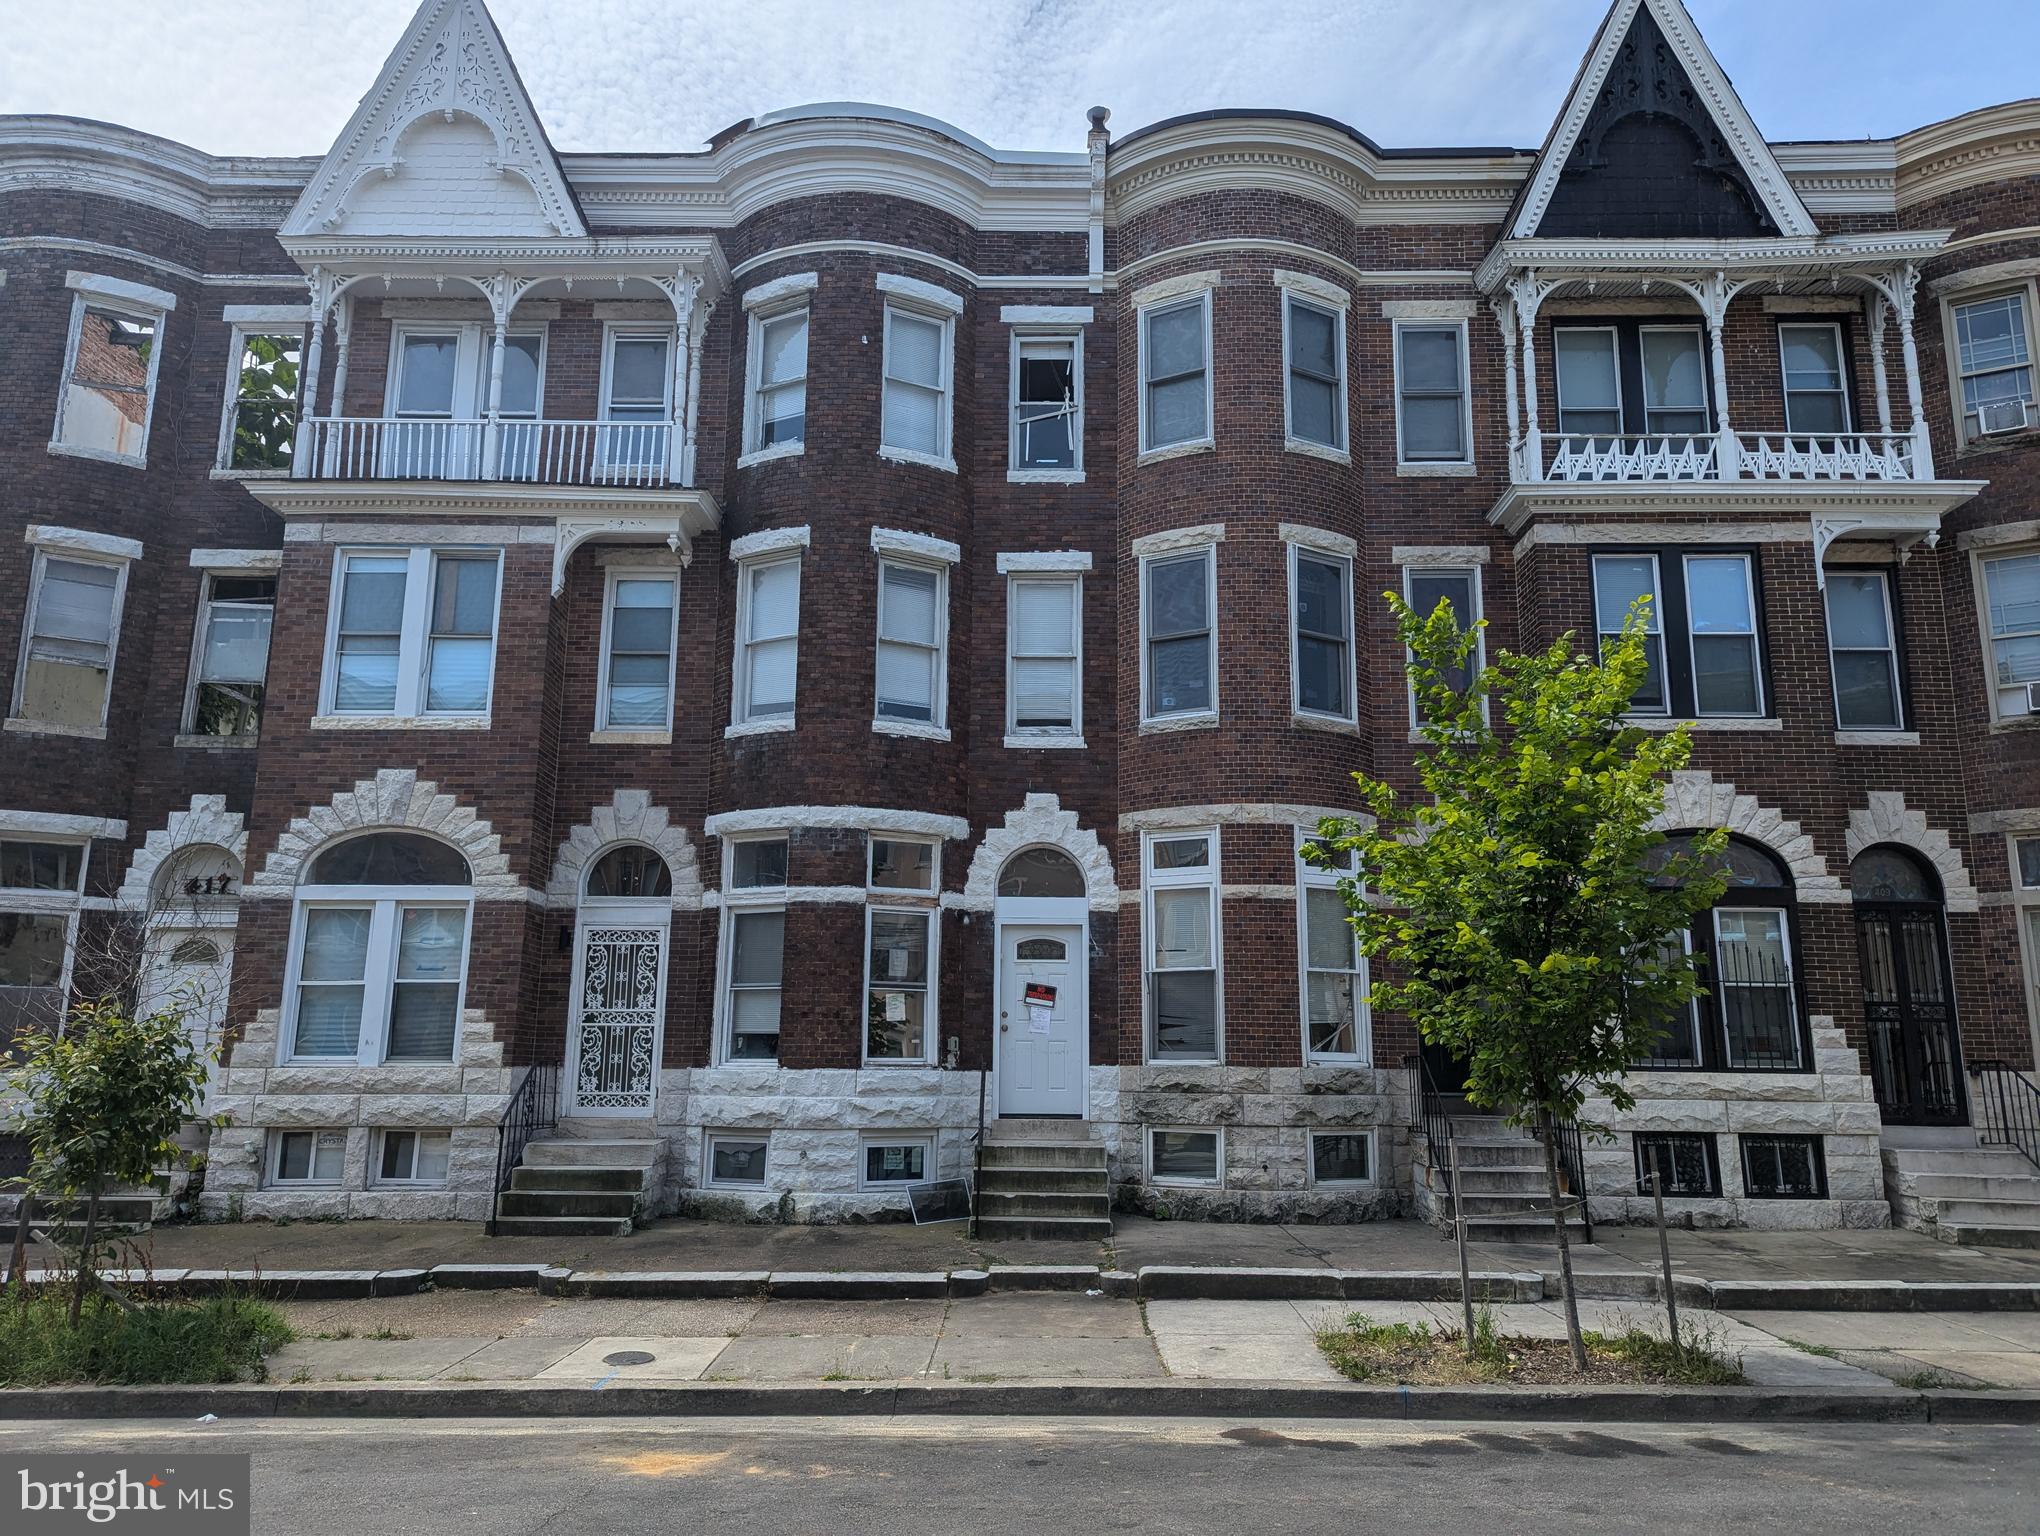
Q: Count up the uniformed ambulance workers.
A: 0